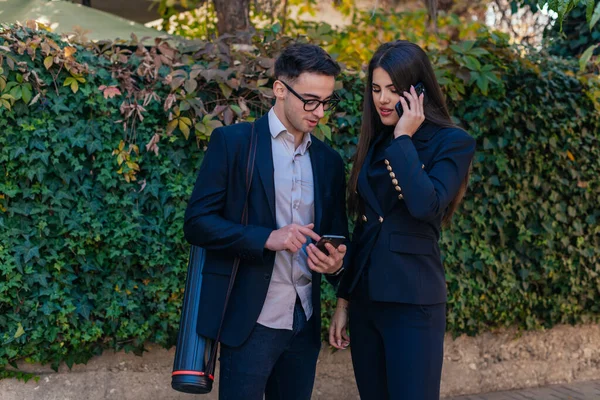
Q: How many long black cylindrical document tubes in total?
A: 1